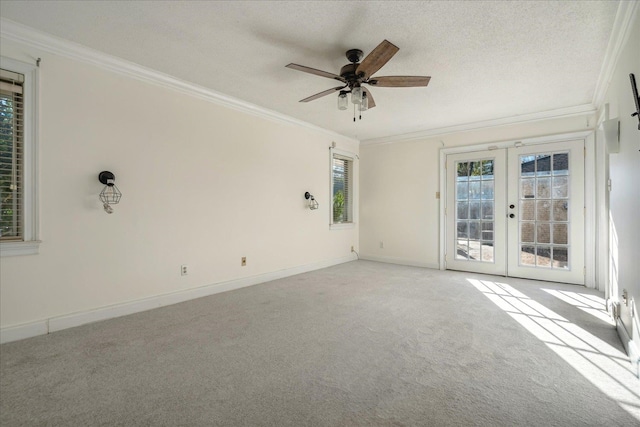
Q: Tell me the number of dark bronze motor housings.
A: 1